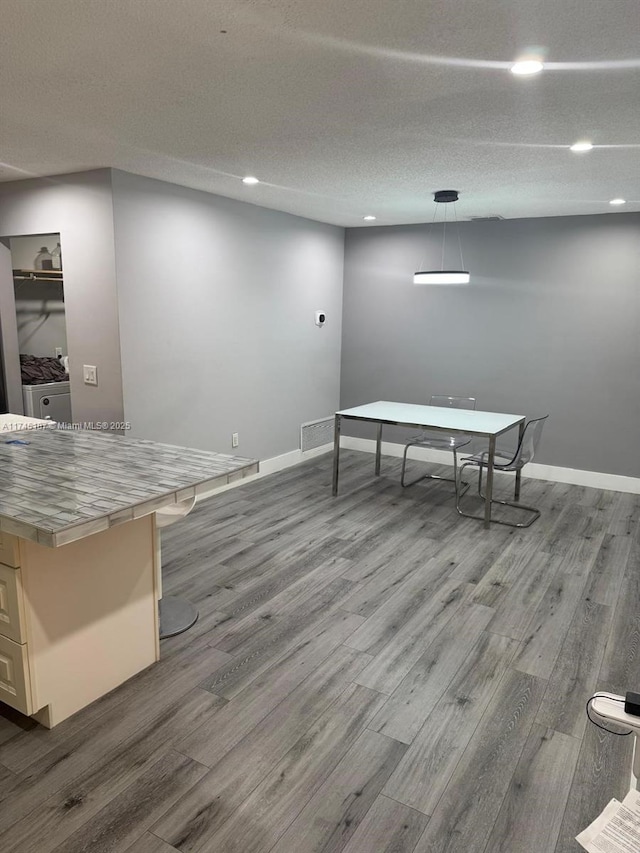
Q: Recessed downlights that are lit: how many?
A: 5